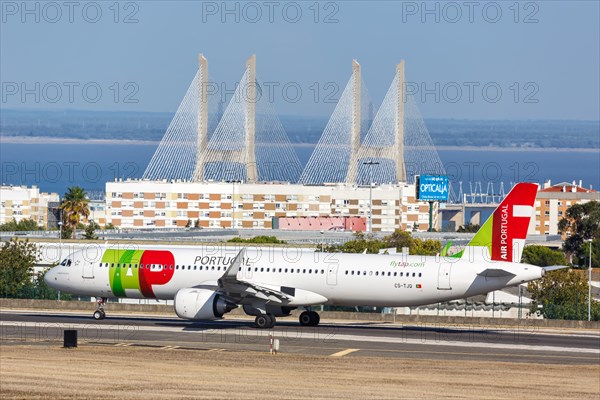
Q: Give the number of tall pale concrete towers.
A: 4